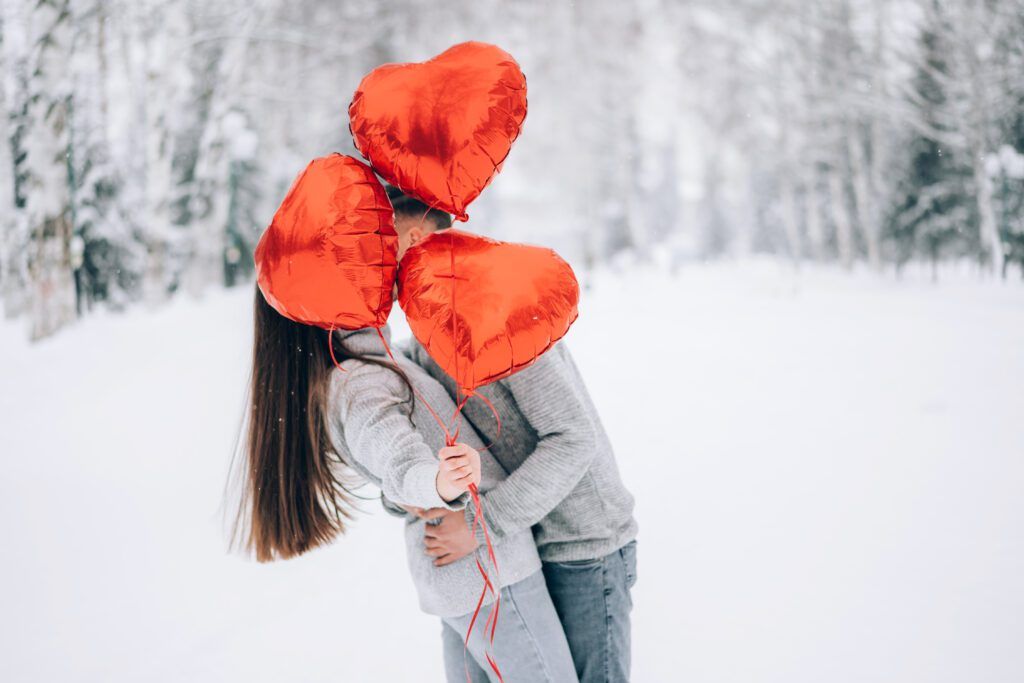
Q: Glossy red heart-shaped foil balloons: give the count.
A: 3